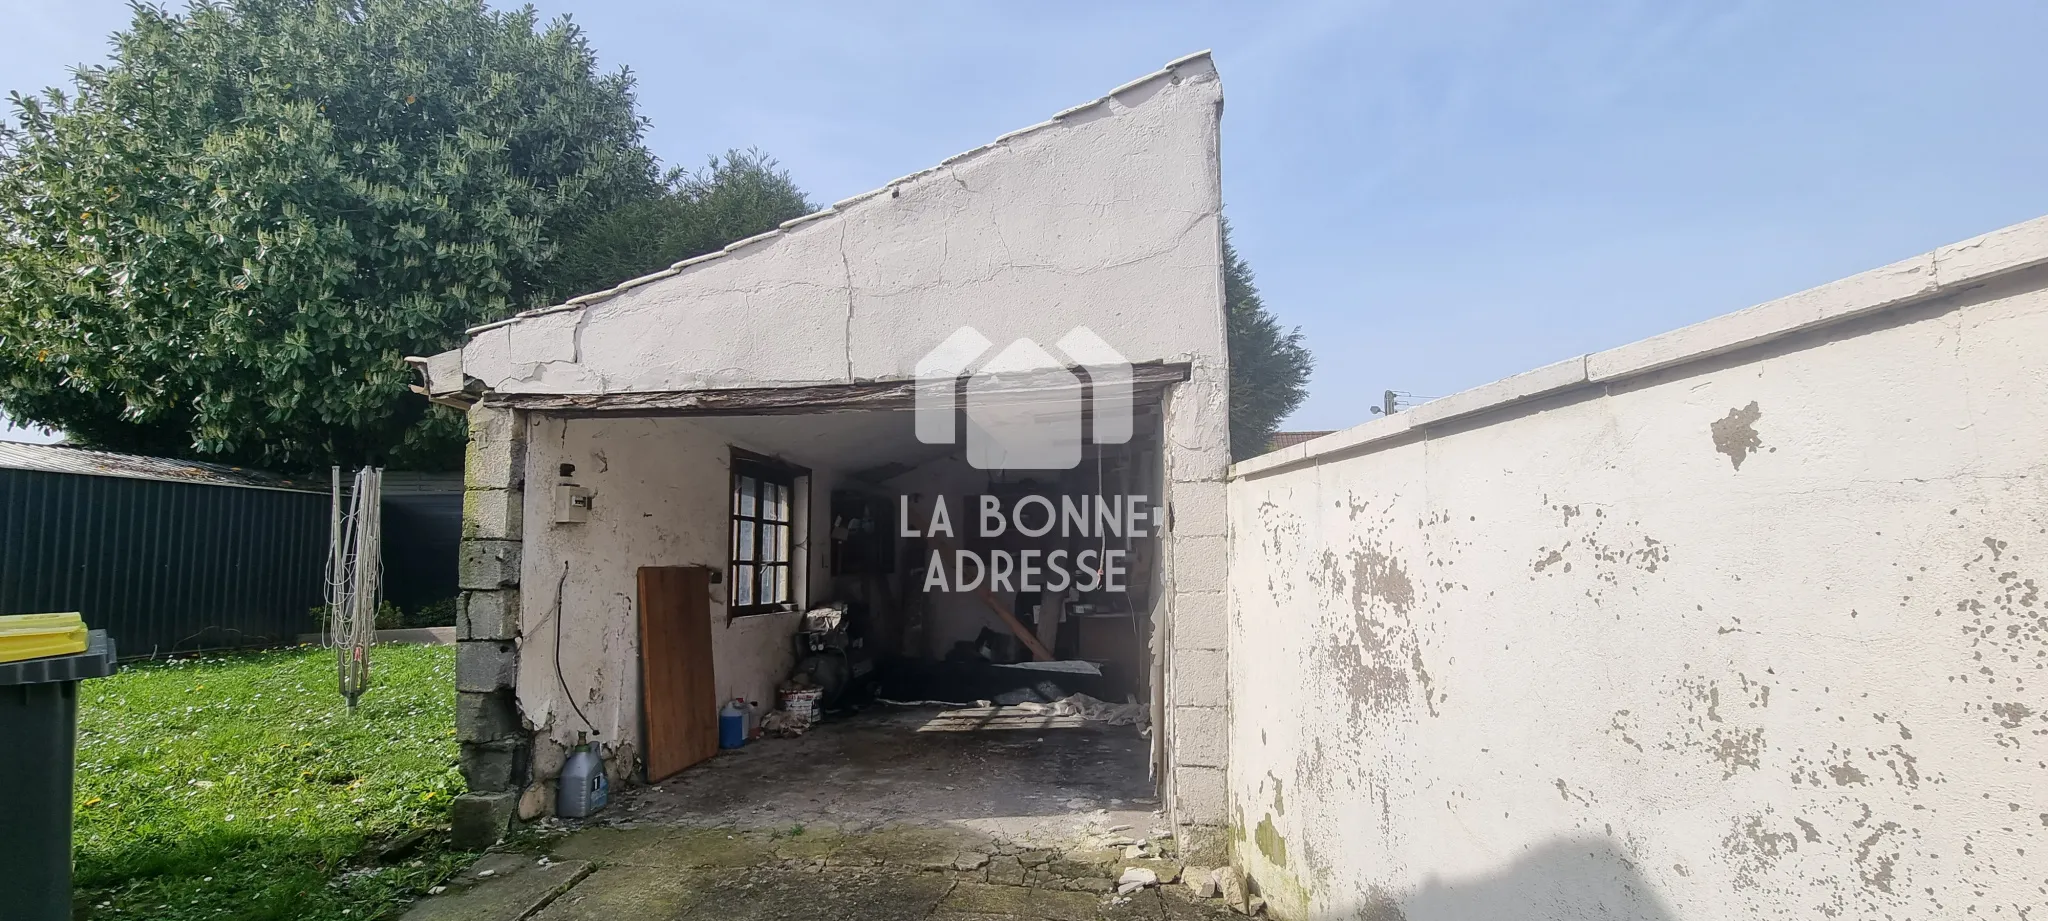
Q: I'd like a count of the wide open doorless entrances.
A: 1